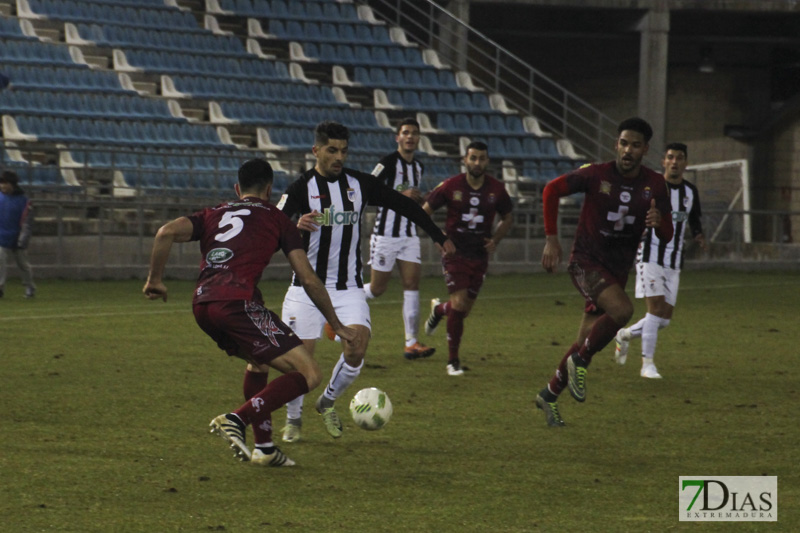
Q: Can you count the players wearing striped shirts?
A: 3